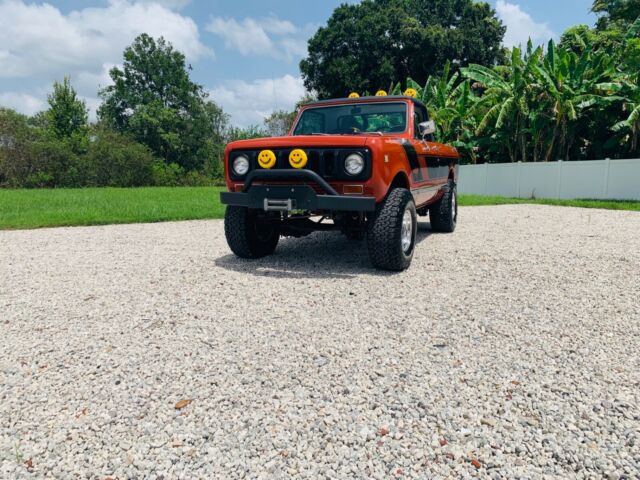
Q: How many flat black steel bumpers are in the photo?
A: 1